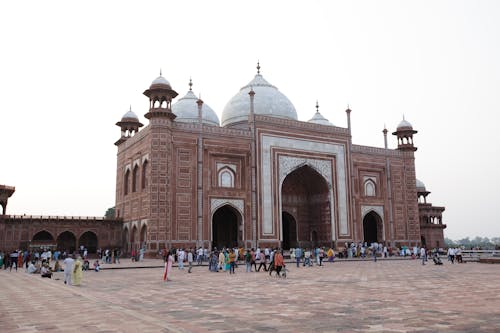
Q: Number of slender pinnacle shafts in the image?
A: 4